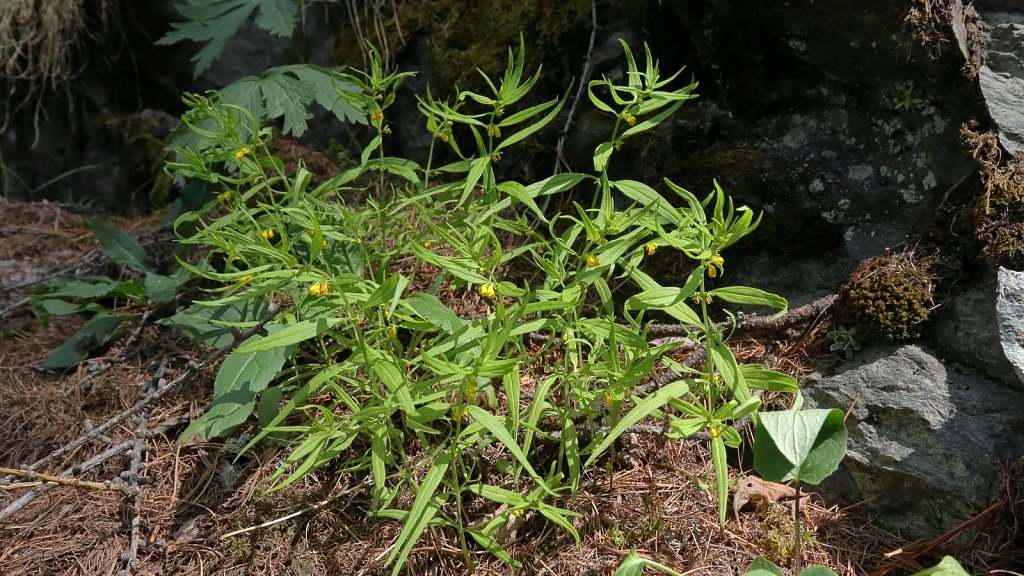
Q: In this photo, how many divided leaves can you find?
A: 2